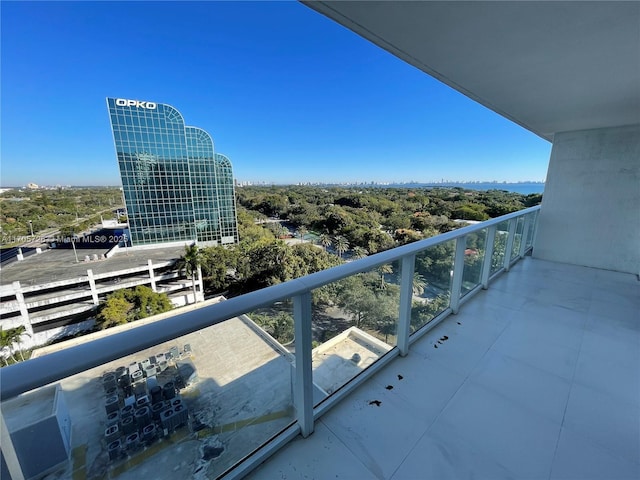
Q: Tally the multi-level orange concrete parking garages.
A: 0